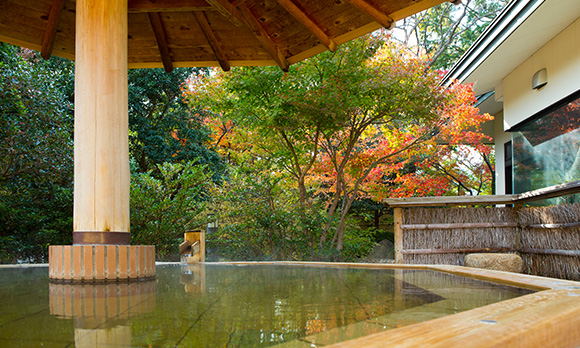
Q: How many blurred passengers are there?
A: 0